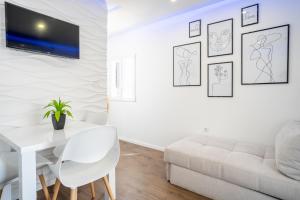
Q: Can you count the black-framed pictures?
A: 6